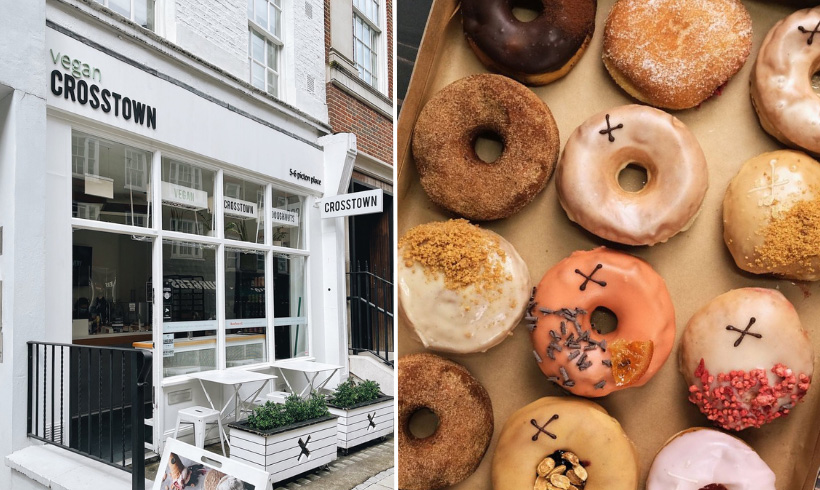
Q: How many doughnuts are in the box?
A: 12